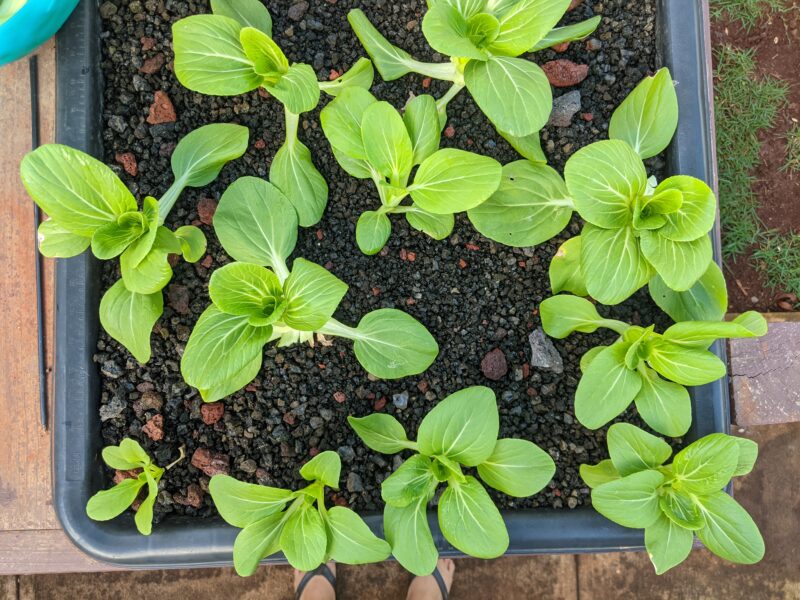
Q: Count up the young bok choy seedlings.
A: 11